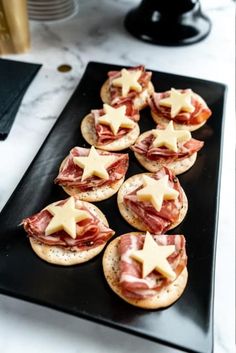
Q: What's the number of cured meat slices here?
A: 8